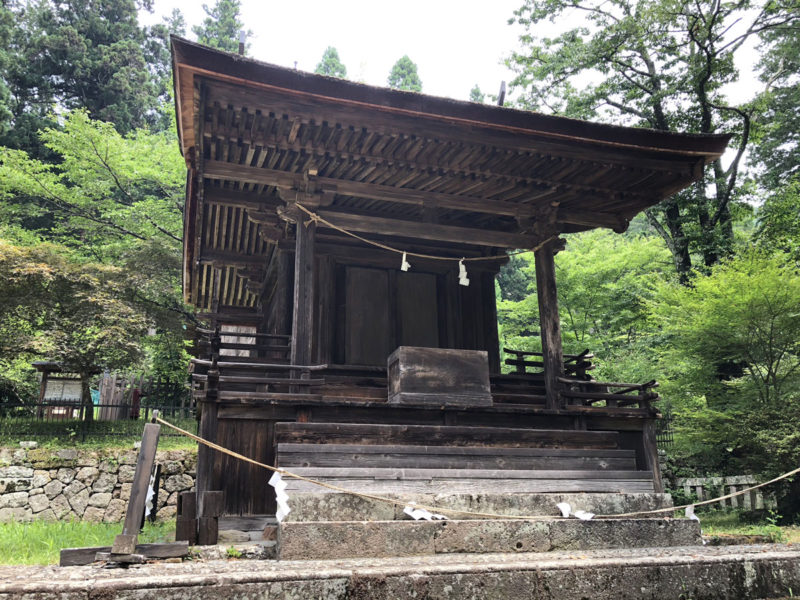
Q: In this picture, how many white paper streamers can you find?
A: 7